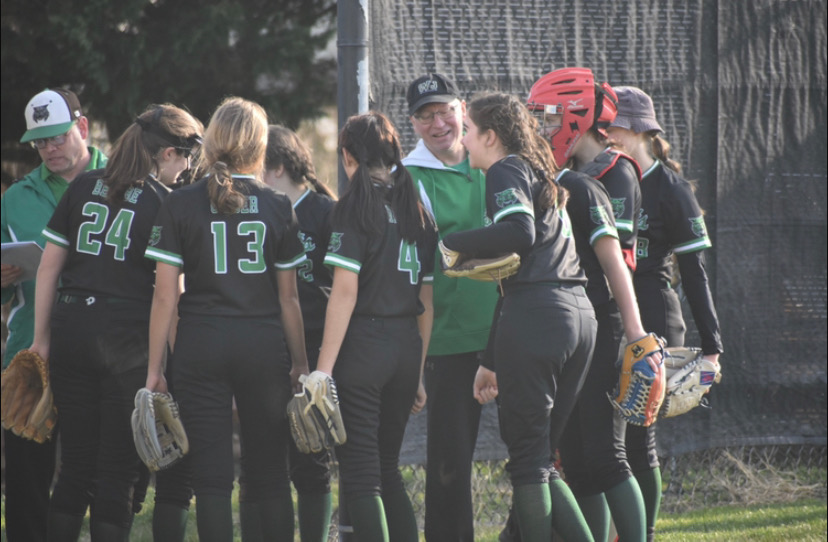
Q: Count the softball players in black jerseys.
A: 8